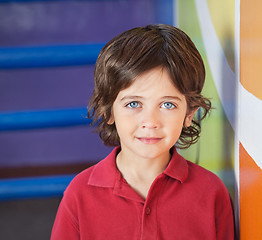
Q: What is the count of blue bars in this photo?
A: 3